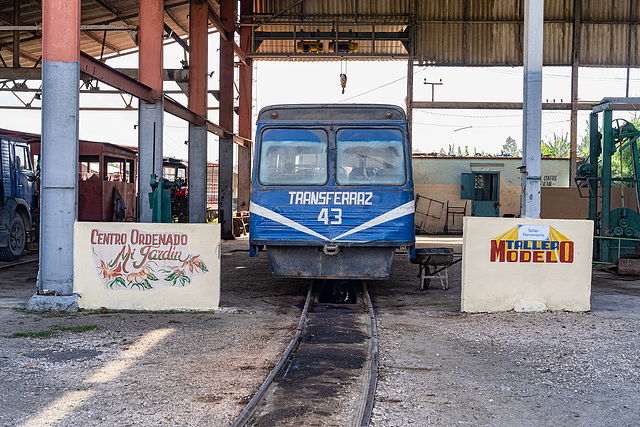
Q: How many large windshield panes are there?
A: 2